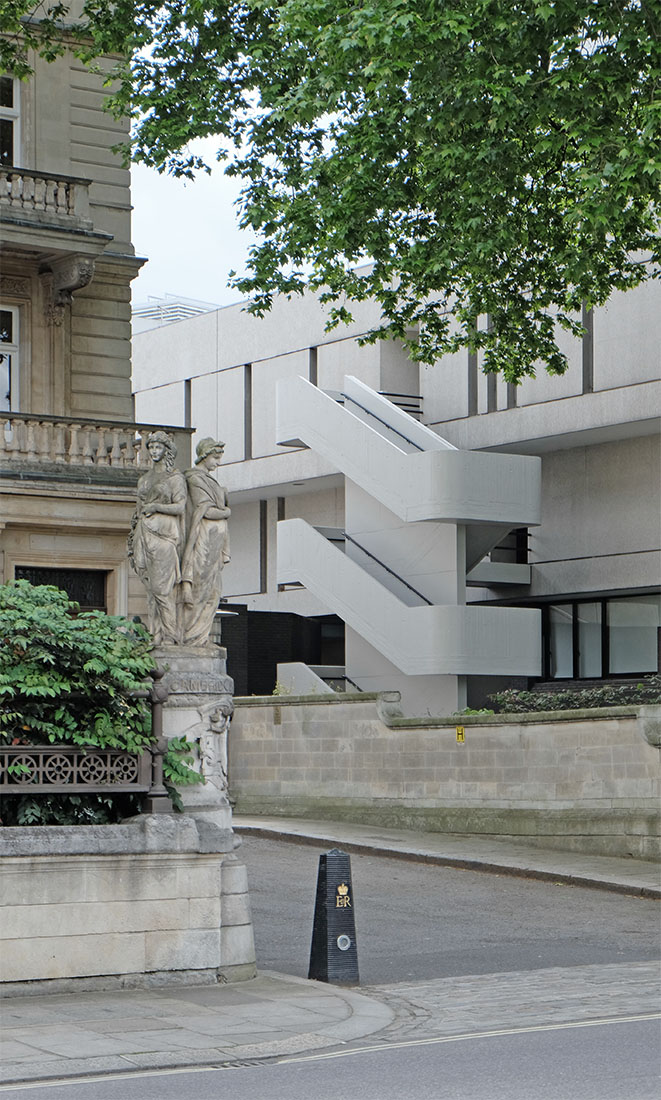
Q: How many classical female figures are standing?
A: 2